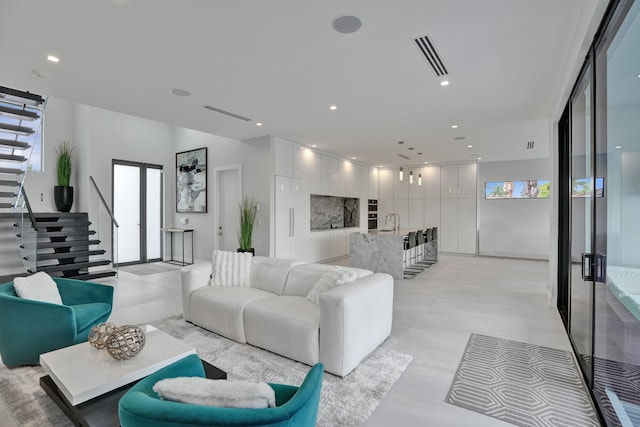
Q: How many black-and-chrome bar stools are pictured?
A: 4